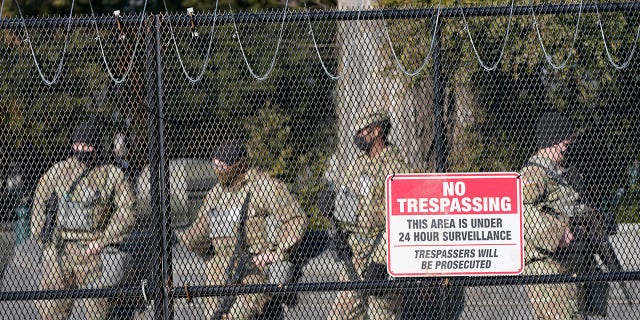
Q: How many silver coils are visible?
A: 9